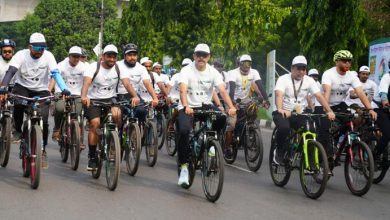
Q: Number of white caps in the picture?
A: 11